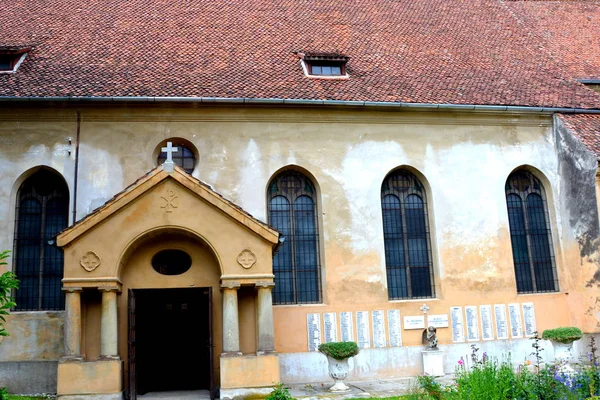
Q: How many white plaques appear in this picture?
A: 14